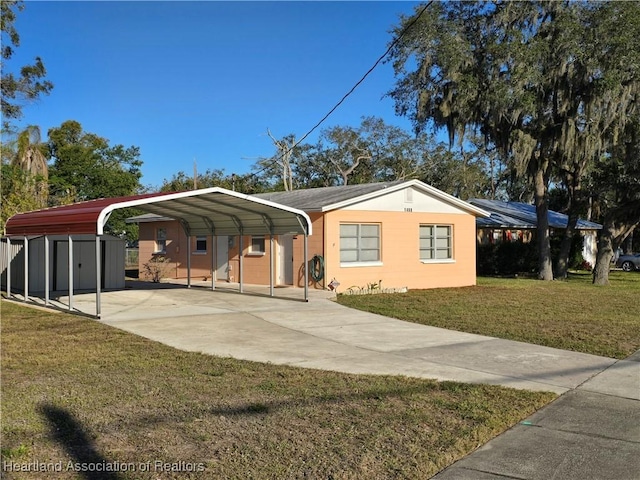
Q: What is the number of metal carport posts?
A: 10